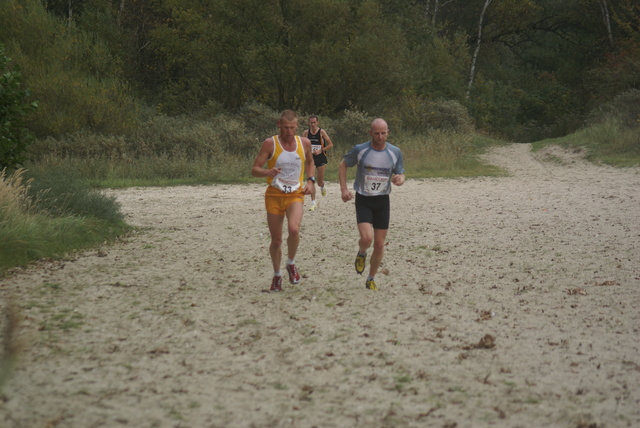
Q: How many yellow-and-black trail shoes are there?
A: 2